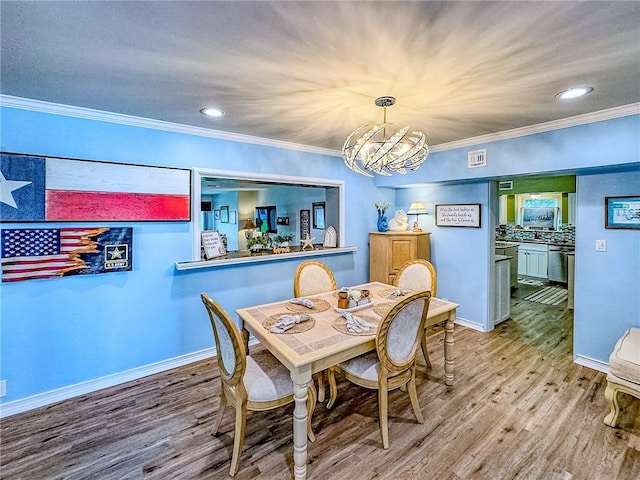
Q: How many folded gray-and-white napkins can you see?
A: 4